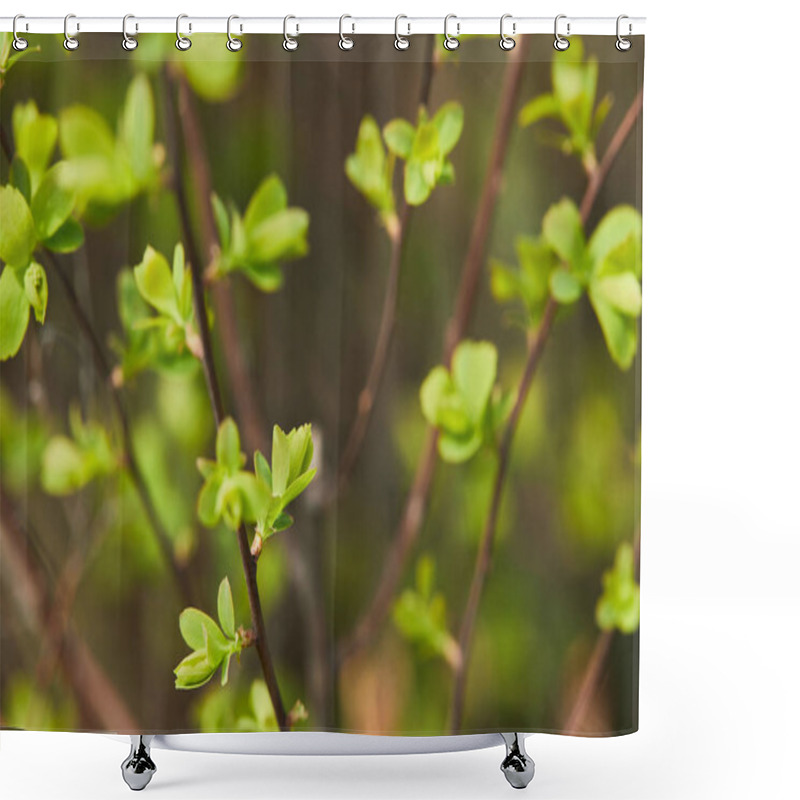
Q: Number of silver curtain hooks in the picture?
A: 12